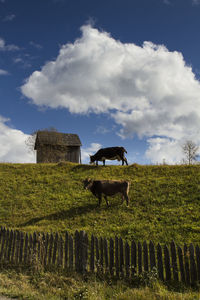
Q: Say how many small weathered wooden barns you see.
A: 1